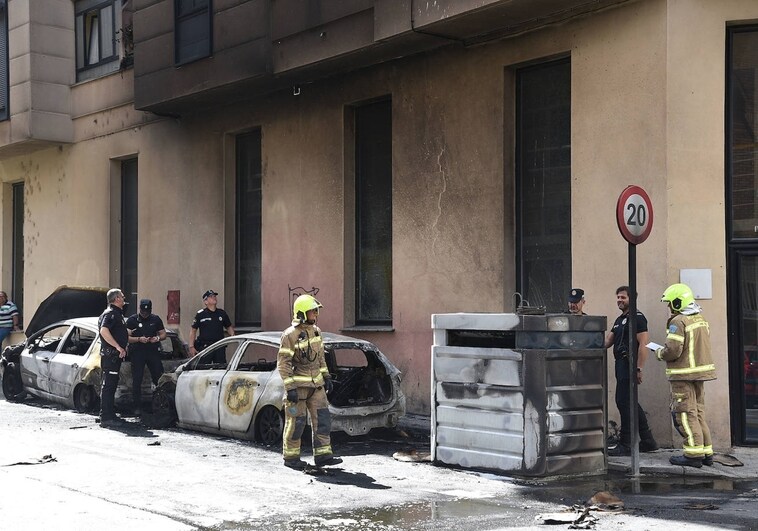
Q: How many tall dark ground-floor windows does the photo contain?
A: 5